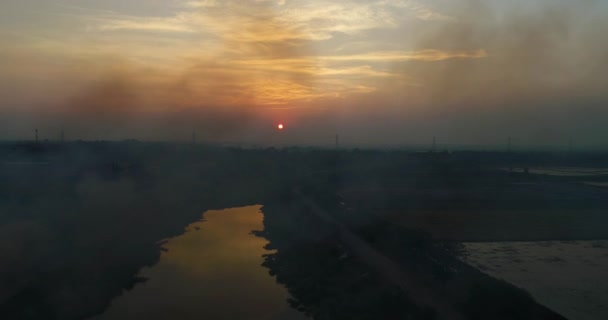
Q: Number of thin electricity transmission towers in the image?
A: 7